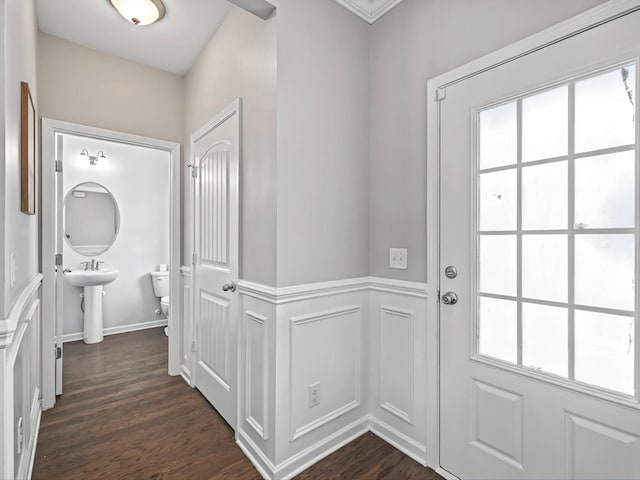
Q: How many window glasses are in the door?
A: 12